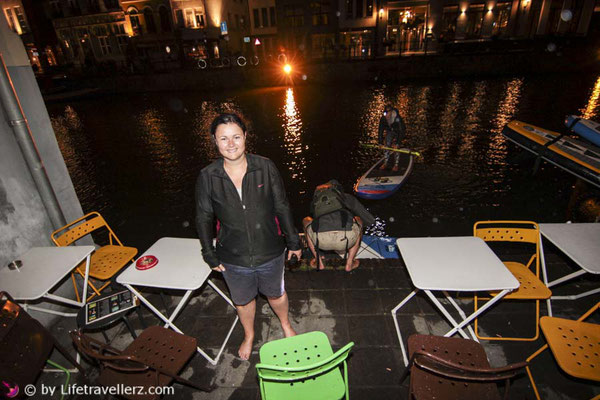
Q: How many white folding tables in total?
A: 4